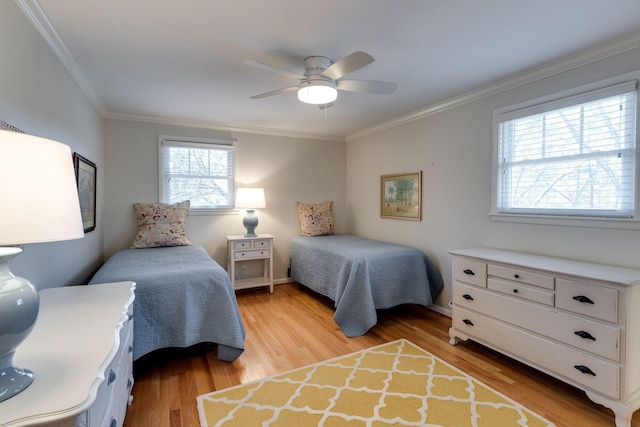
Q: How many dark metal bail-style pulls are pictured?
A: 6